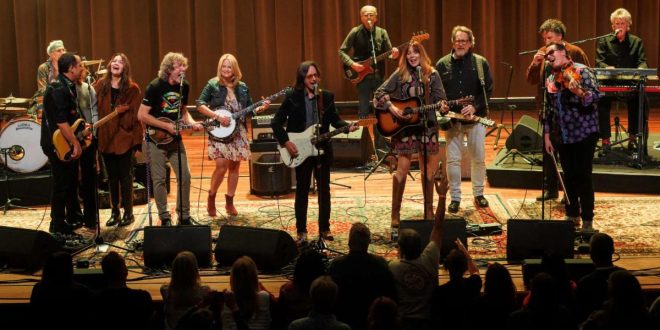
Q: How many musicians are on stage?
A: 13